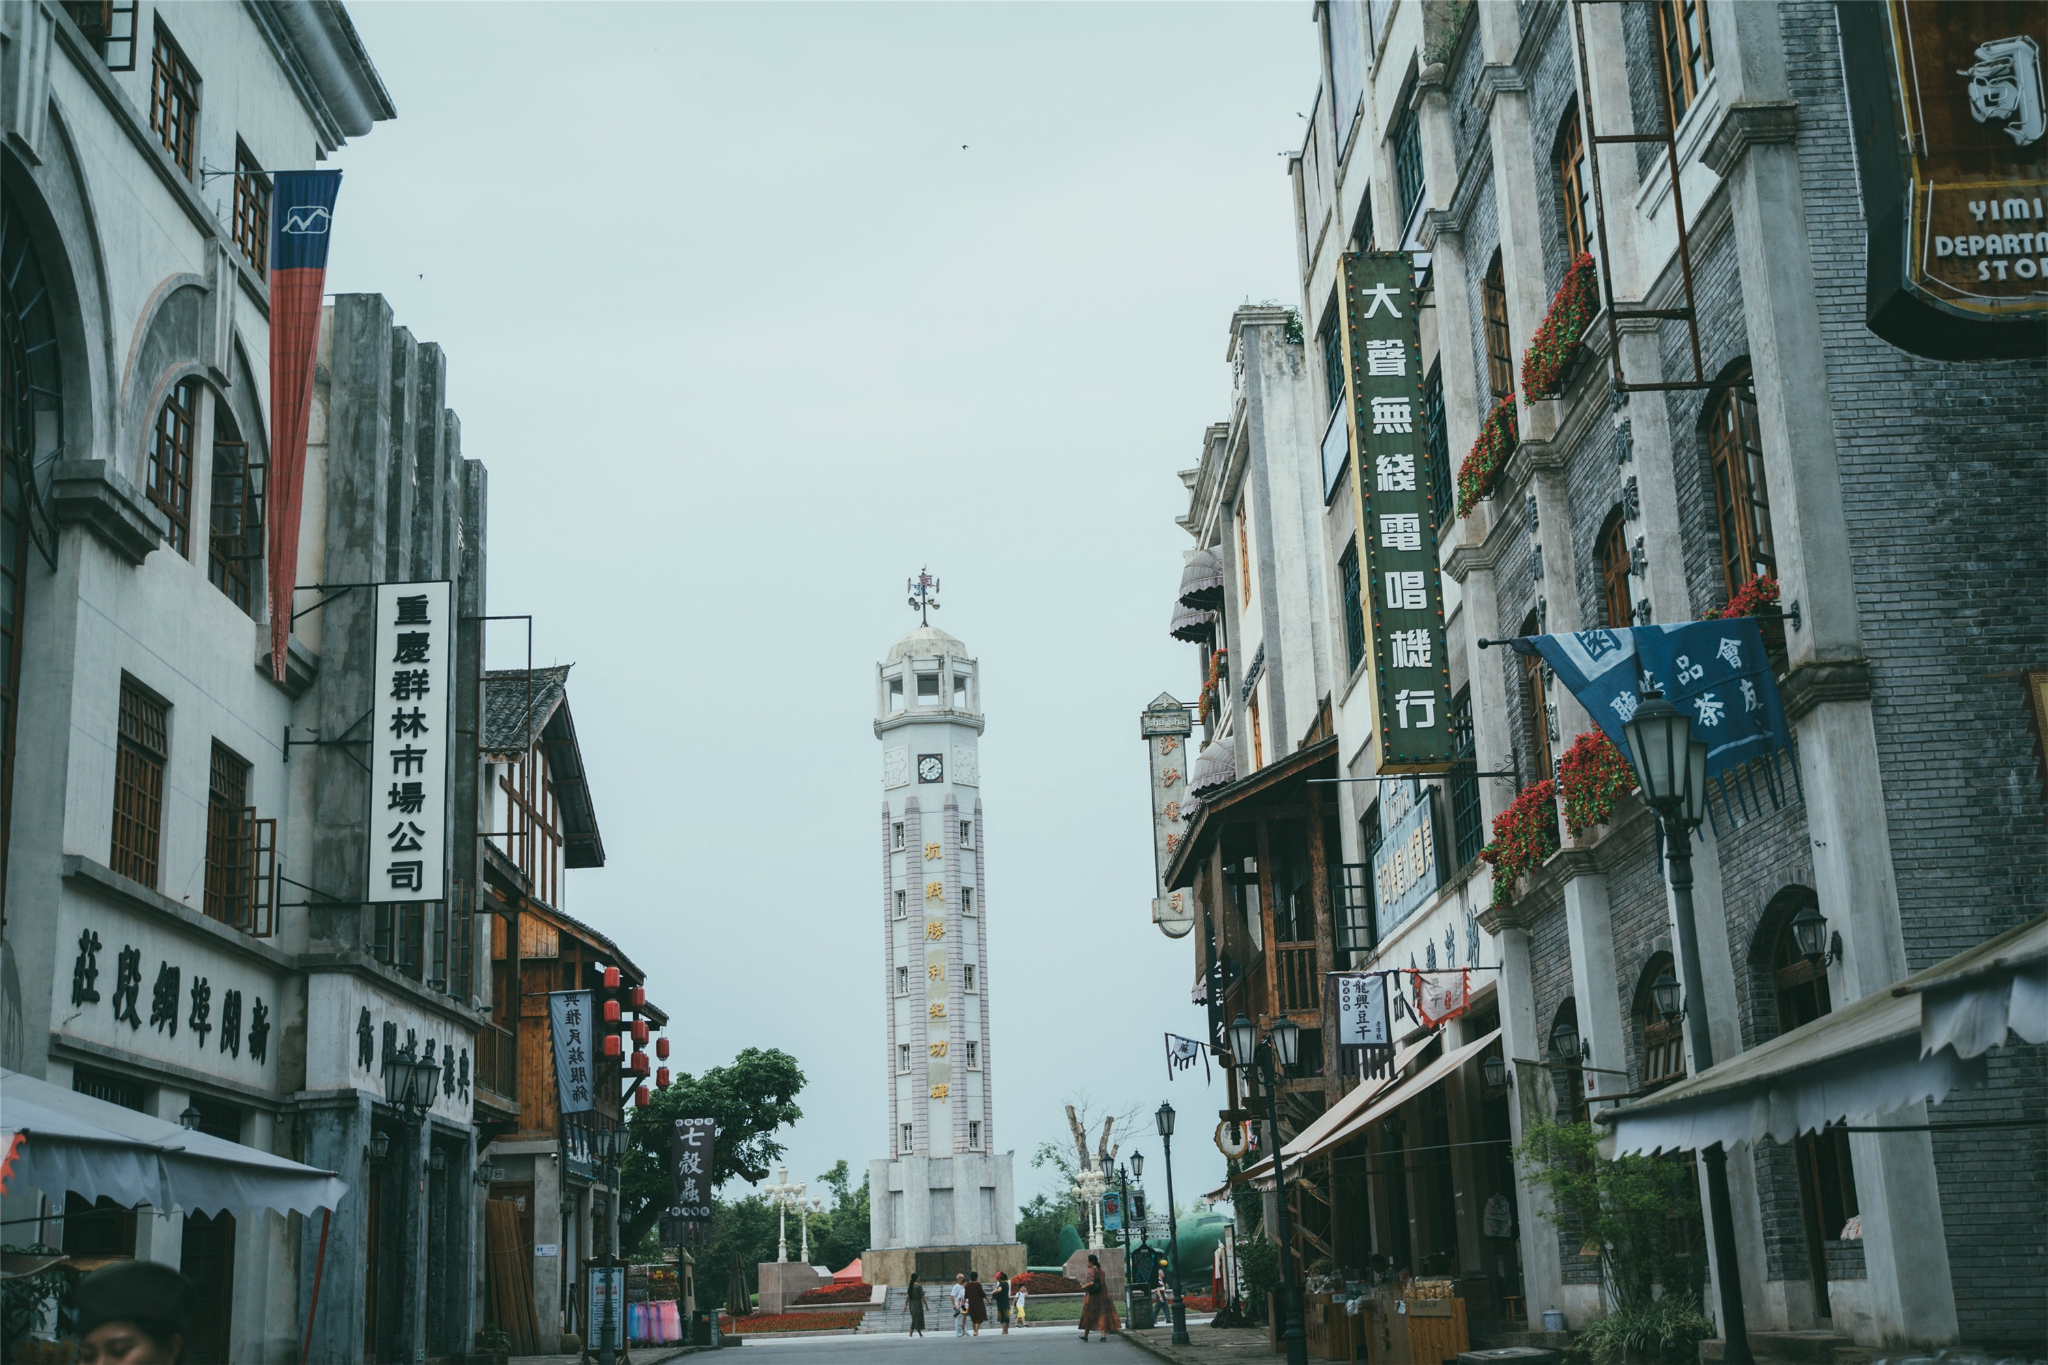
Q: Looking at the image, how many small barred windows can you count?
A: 10